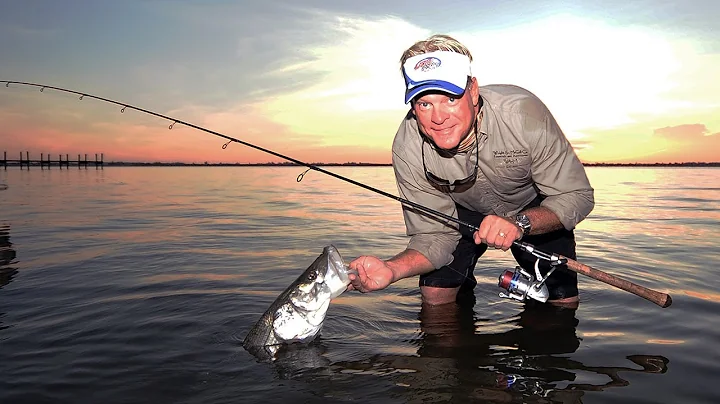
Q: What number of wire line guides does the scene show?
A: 7